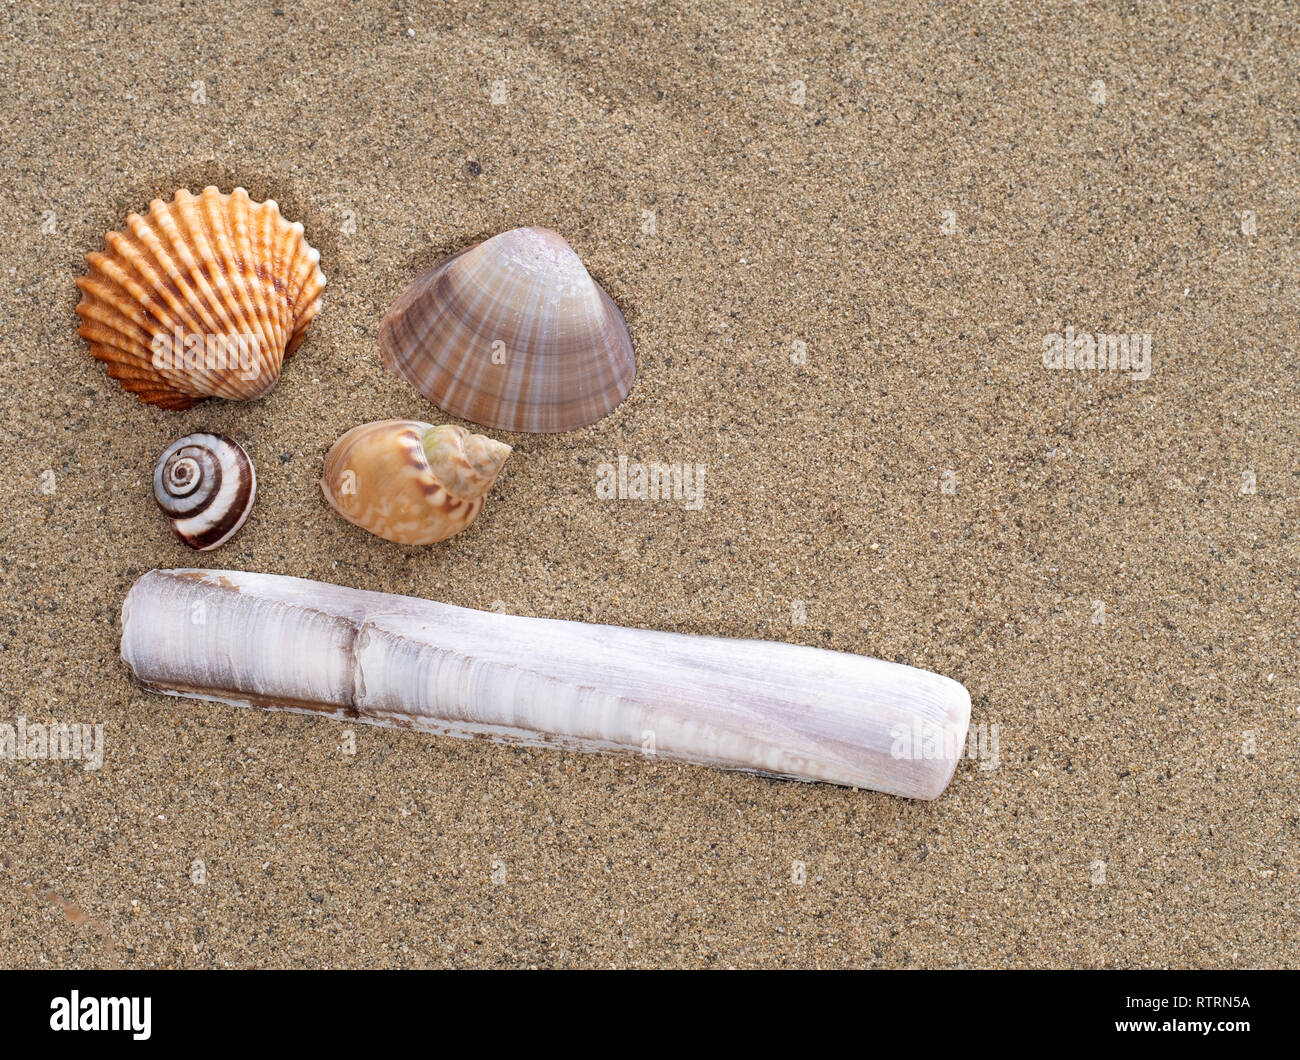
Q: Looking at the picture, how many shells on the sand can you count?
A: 5